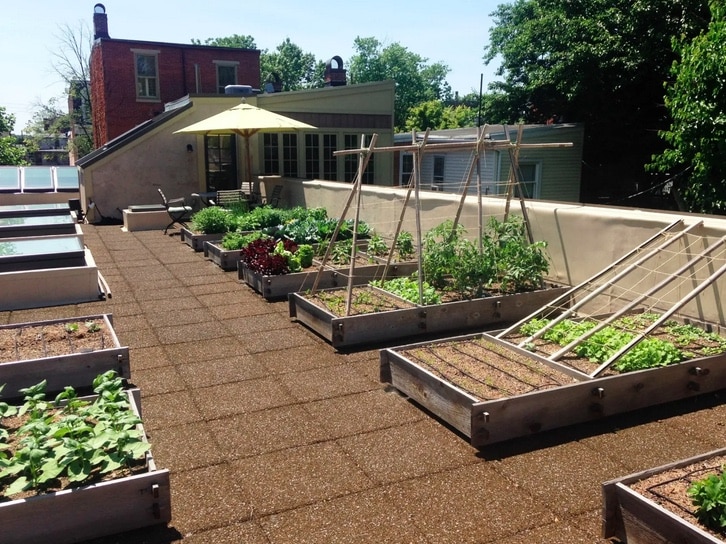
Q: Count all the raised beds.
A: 8